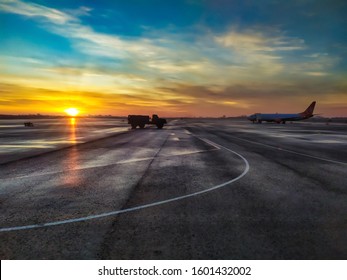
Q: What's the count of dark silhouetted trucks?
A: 1